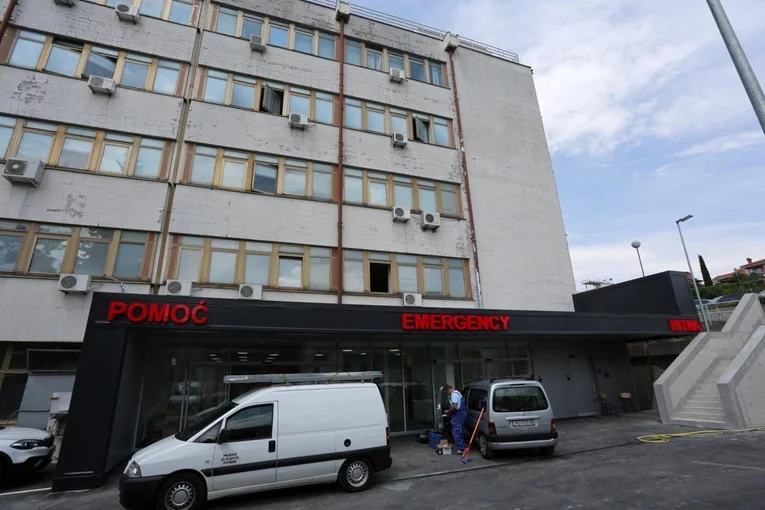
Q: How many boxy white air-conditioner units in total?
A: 13